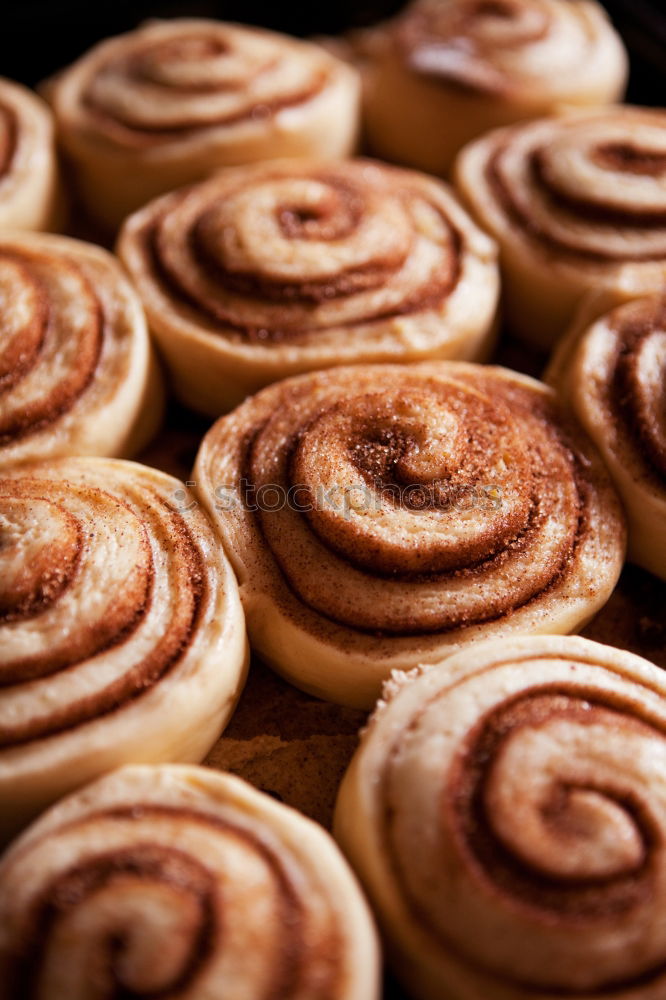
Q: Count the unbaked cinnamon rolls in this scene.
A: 11